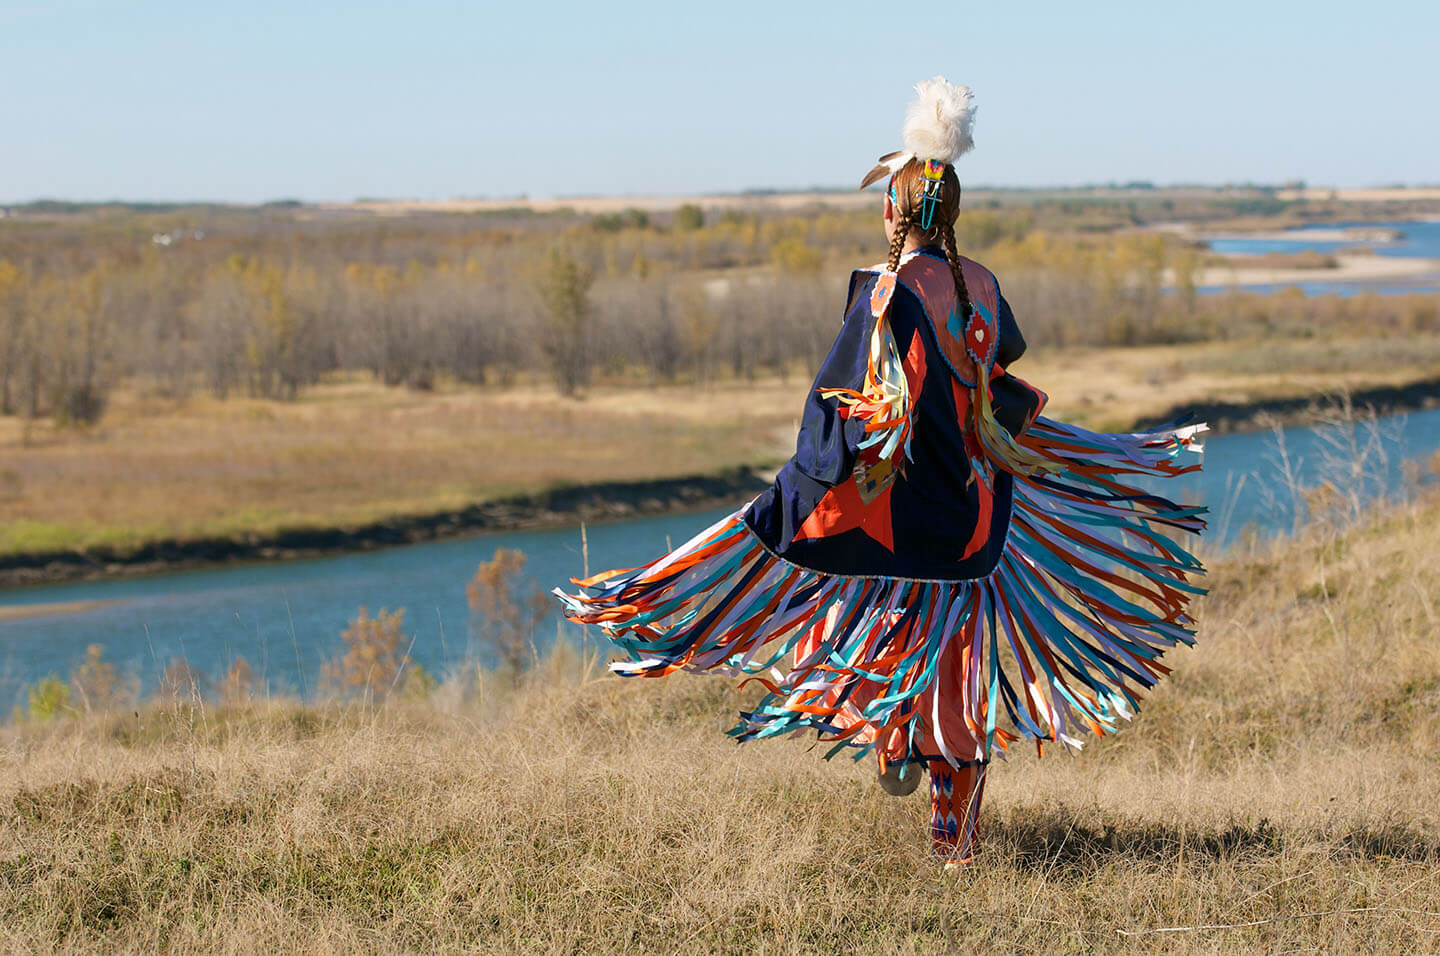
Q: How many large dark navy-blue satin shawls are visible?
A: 1